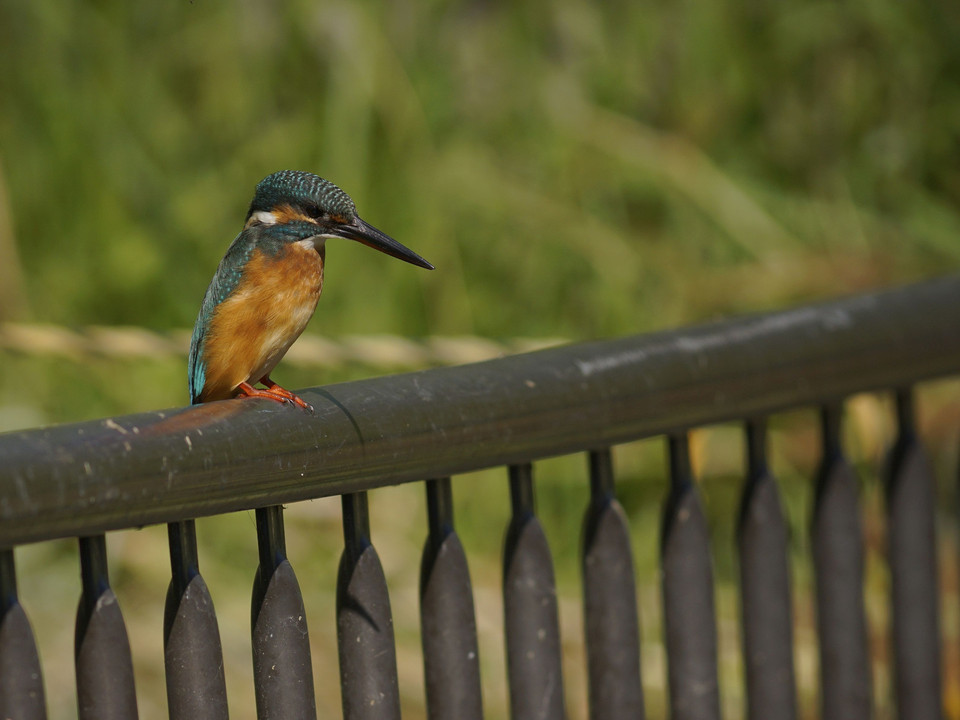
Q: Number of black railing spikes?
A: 12